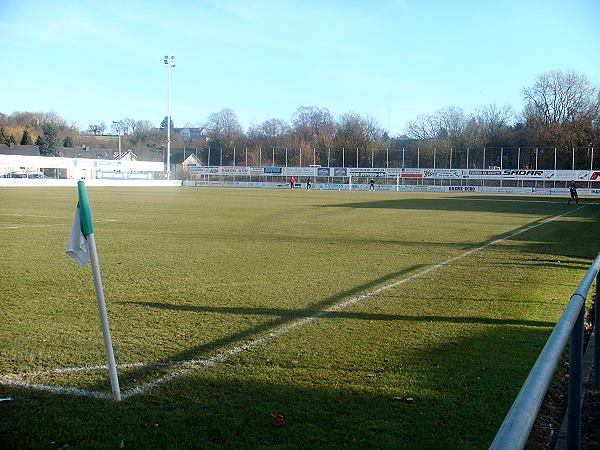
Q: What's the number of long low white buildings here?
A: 1